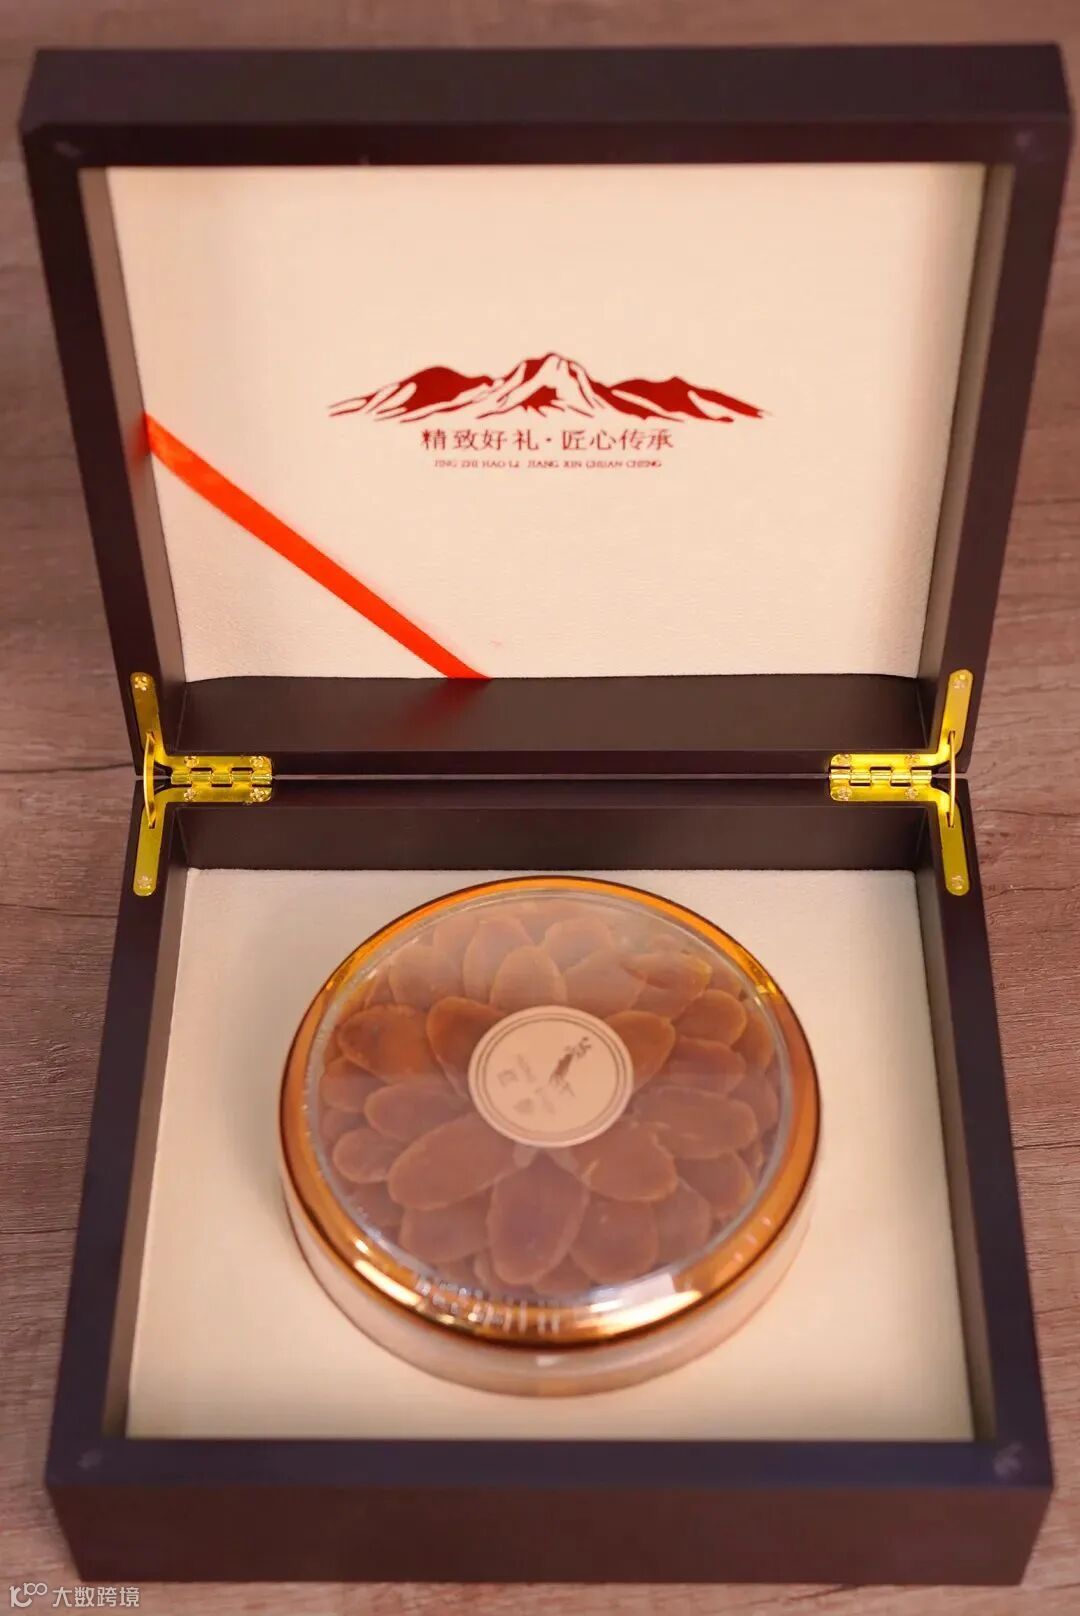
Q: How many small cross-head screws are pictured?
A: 12